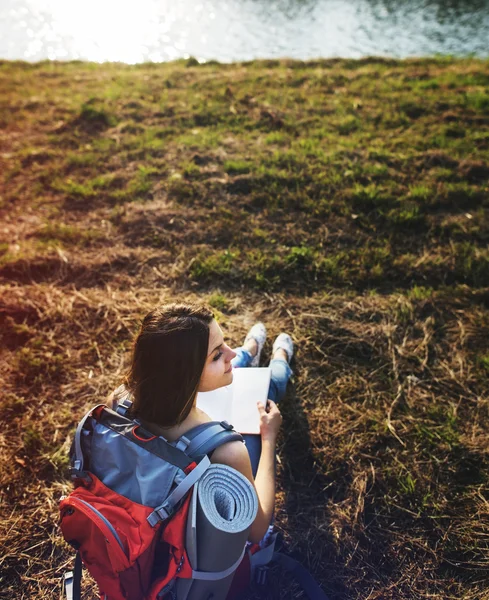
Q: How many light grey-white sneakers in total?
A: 2